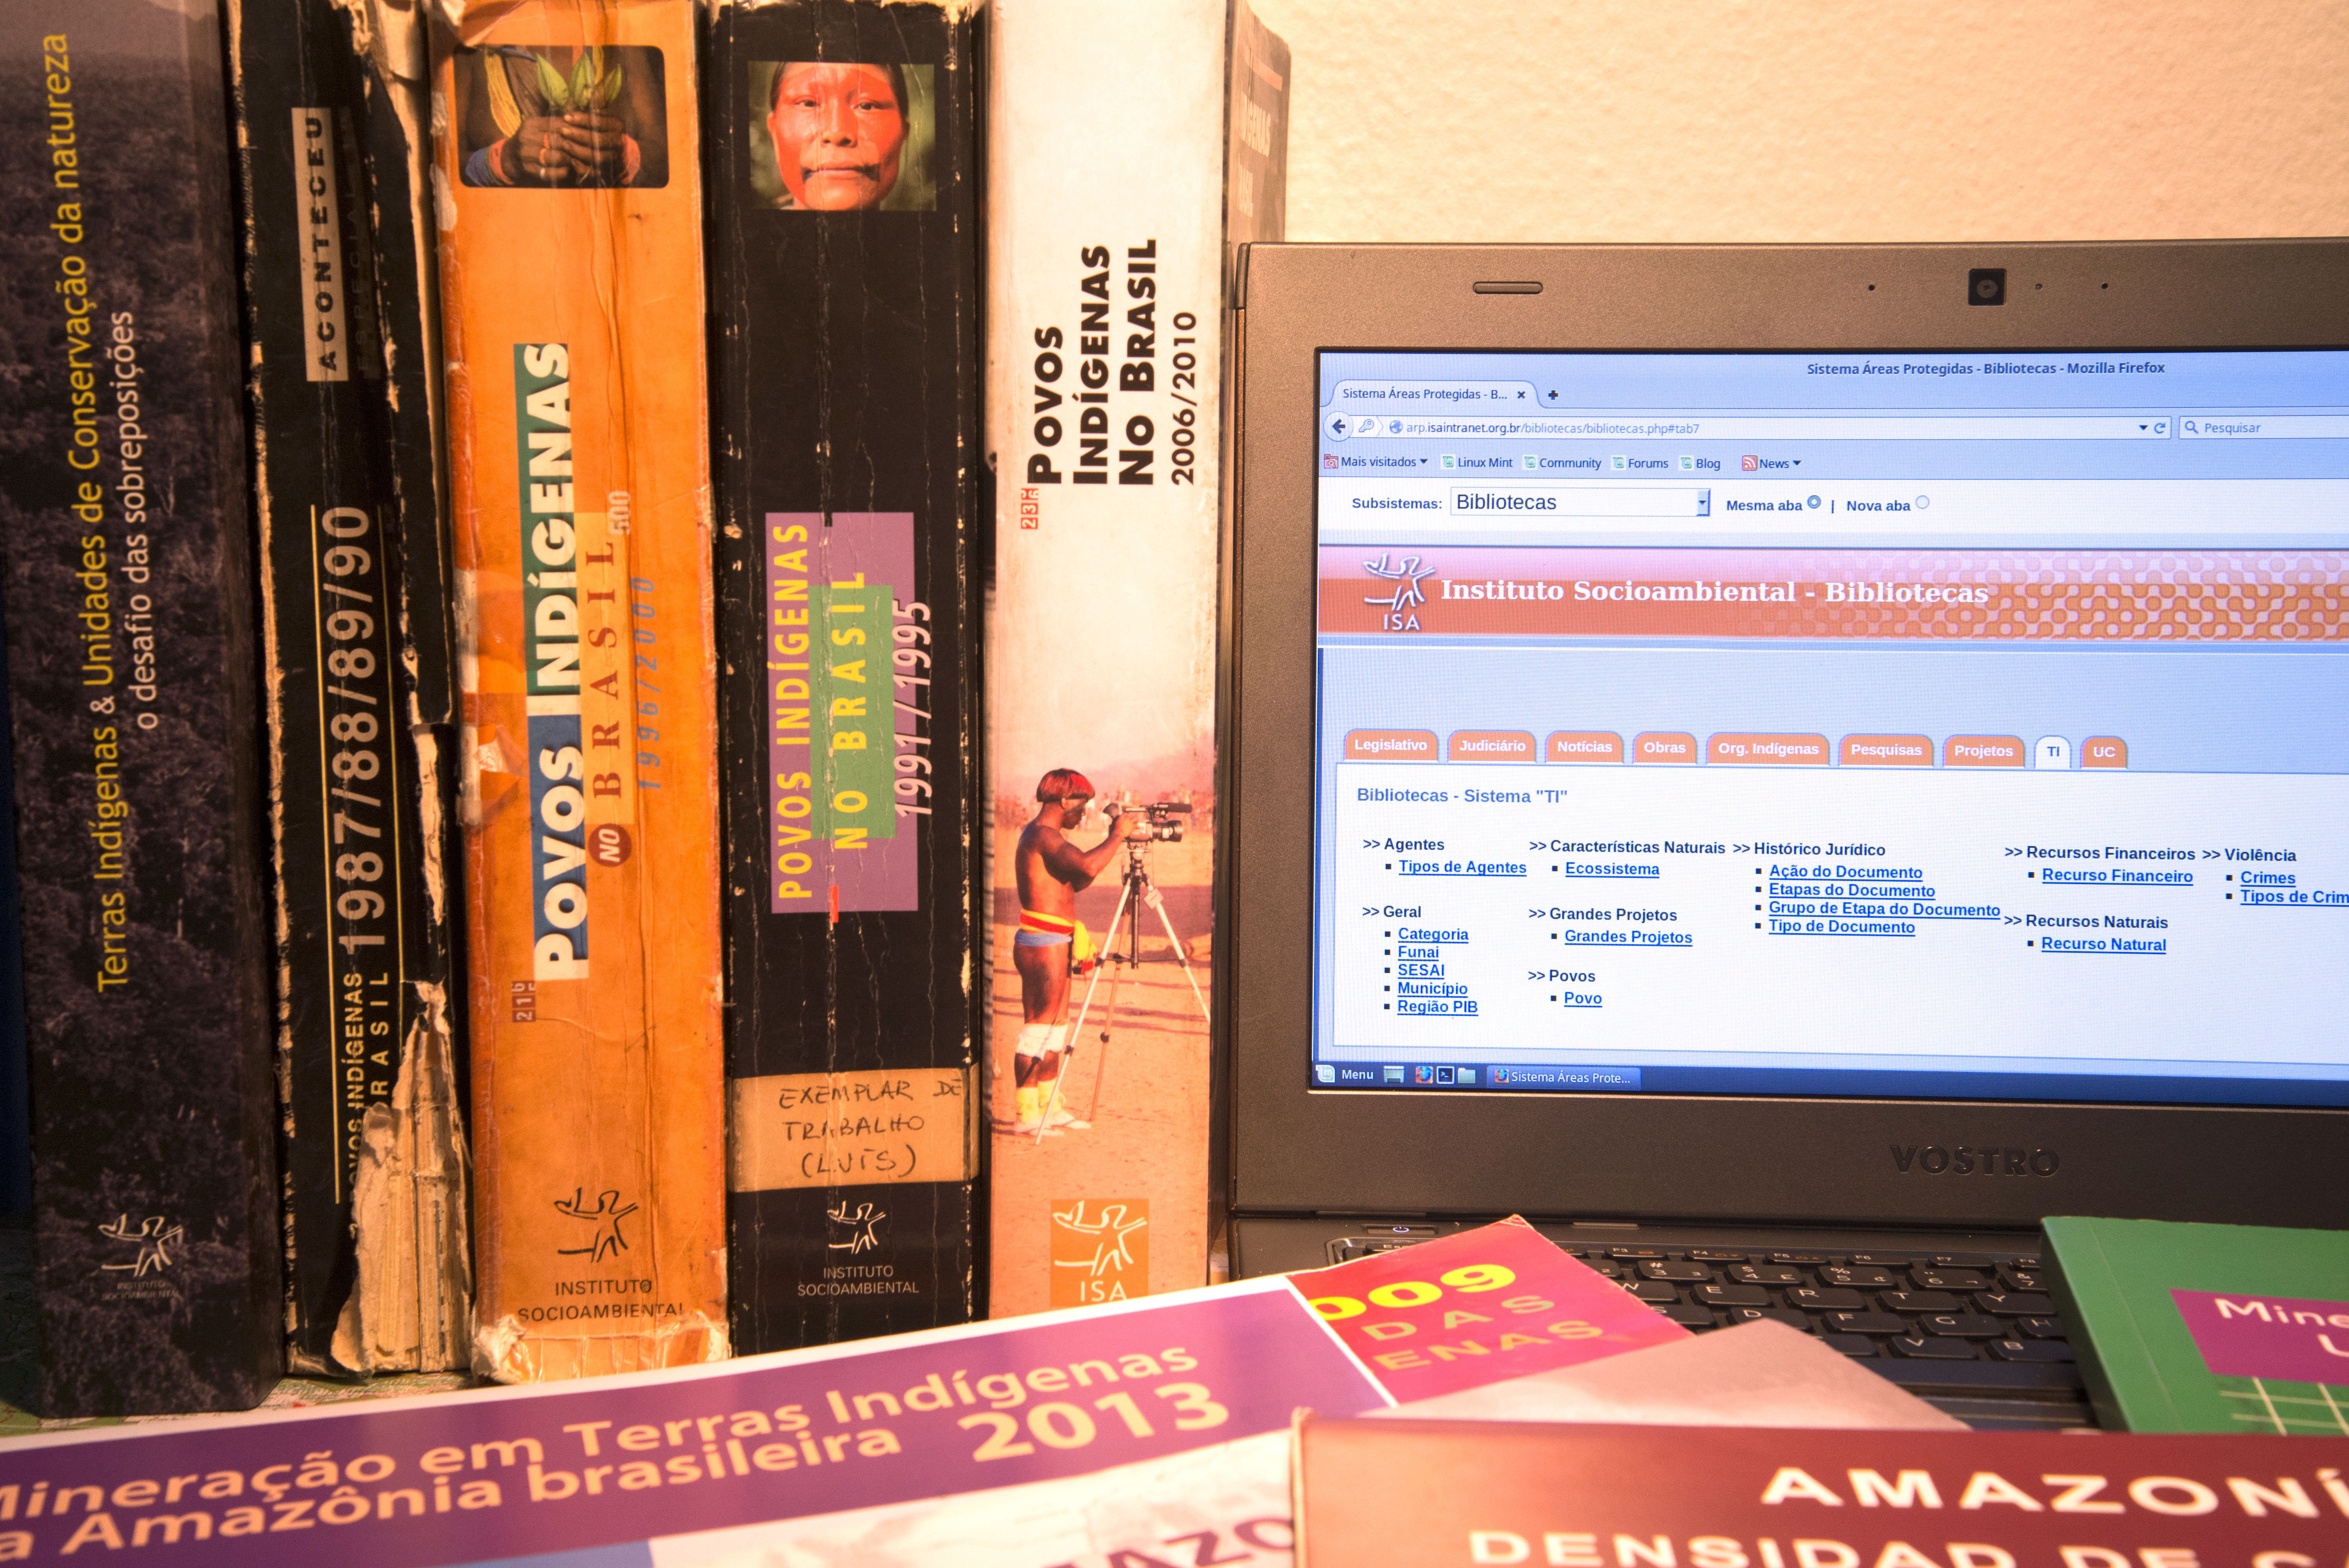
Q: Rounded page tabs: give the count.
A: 9